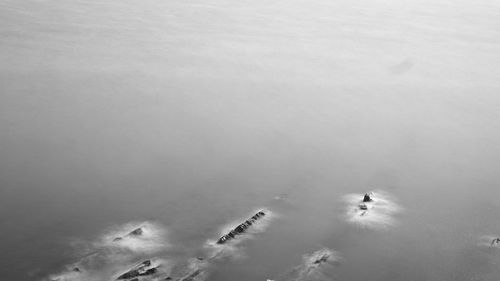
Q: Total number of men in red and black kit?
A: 0